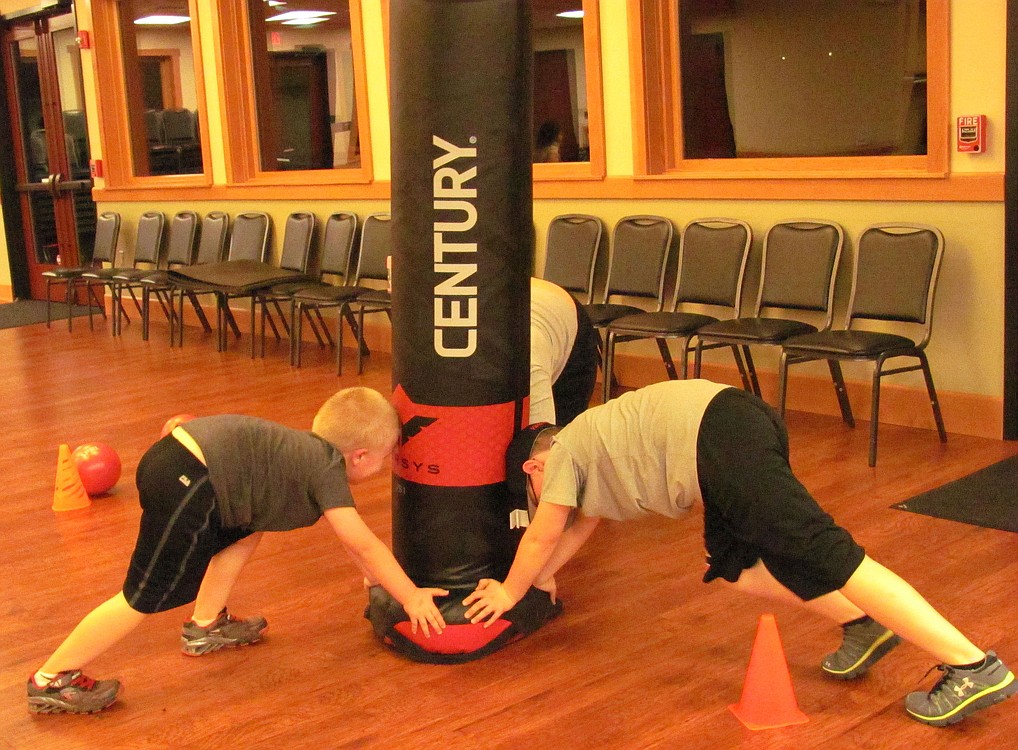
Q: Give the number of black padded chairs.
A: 13